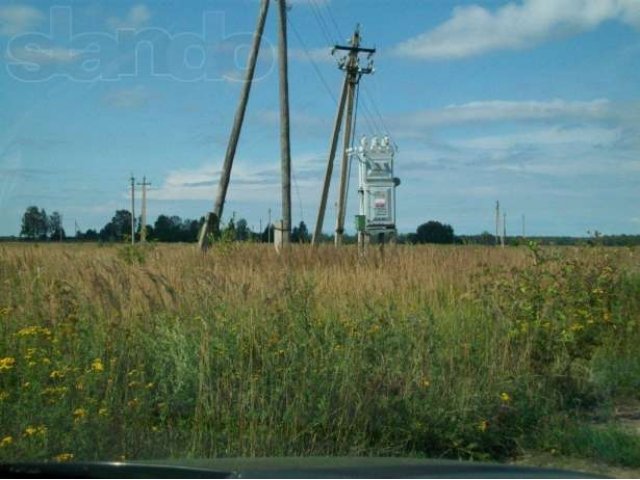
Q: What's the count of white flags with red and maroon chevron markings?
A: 0